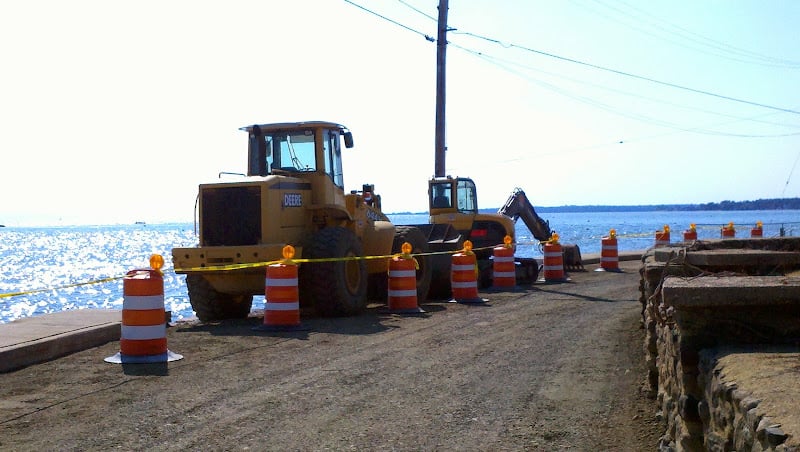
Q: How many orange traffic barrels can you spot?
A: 11